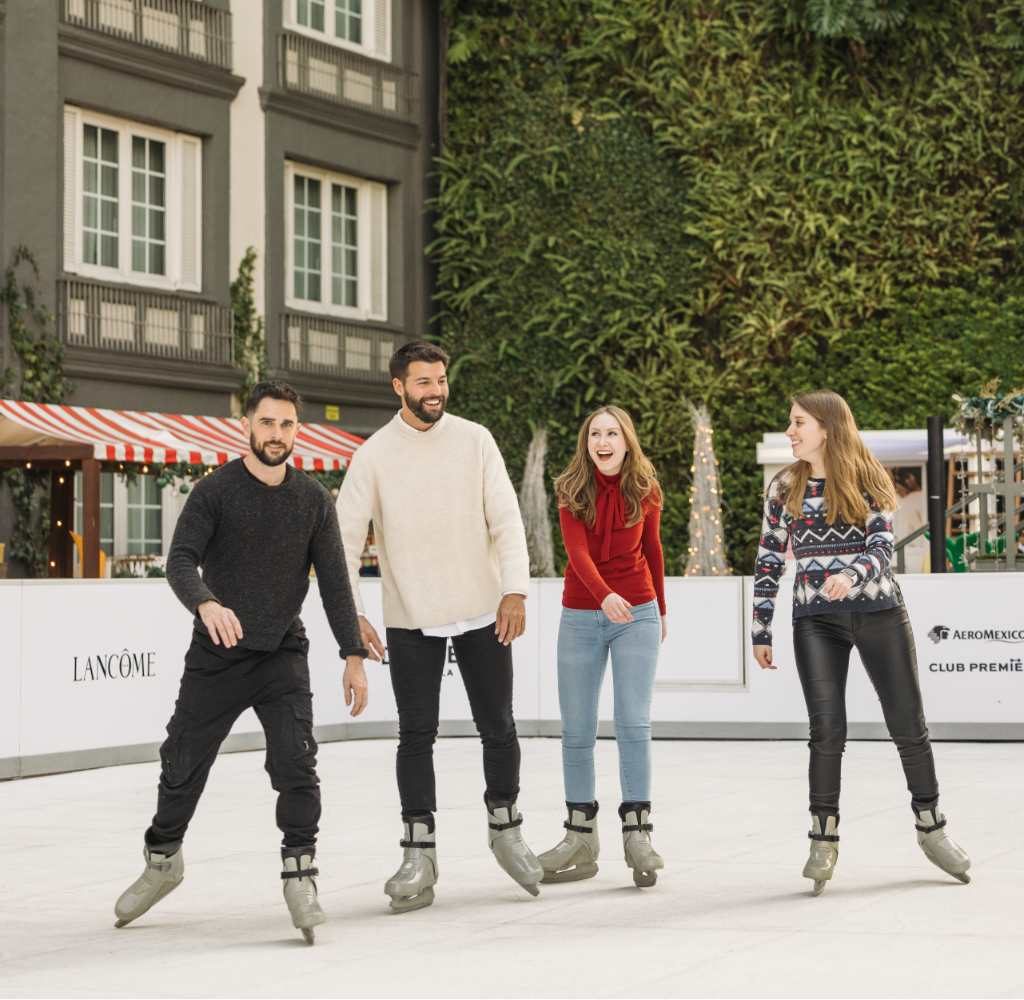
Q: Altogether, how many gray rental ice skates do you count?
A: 8